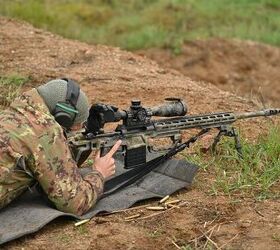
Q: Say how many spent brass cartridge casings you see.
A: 5